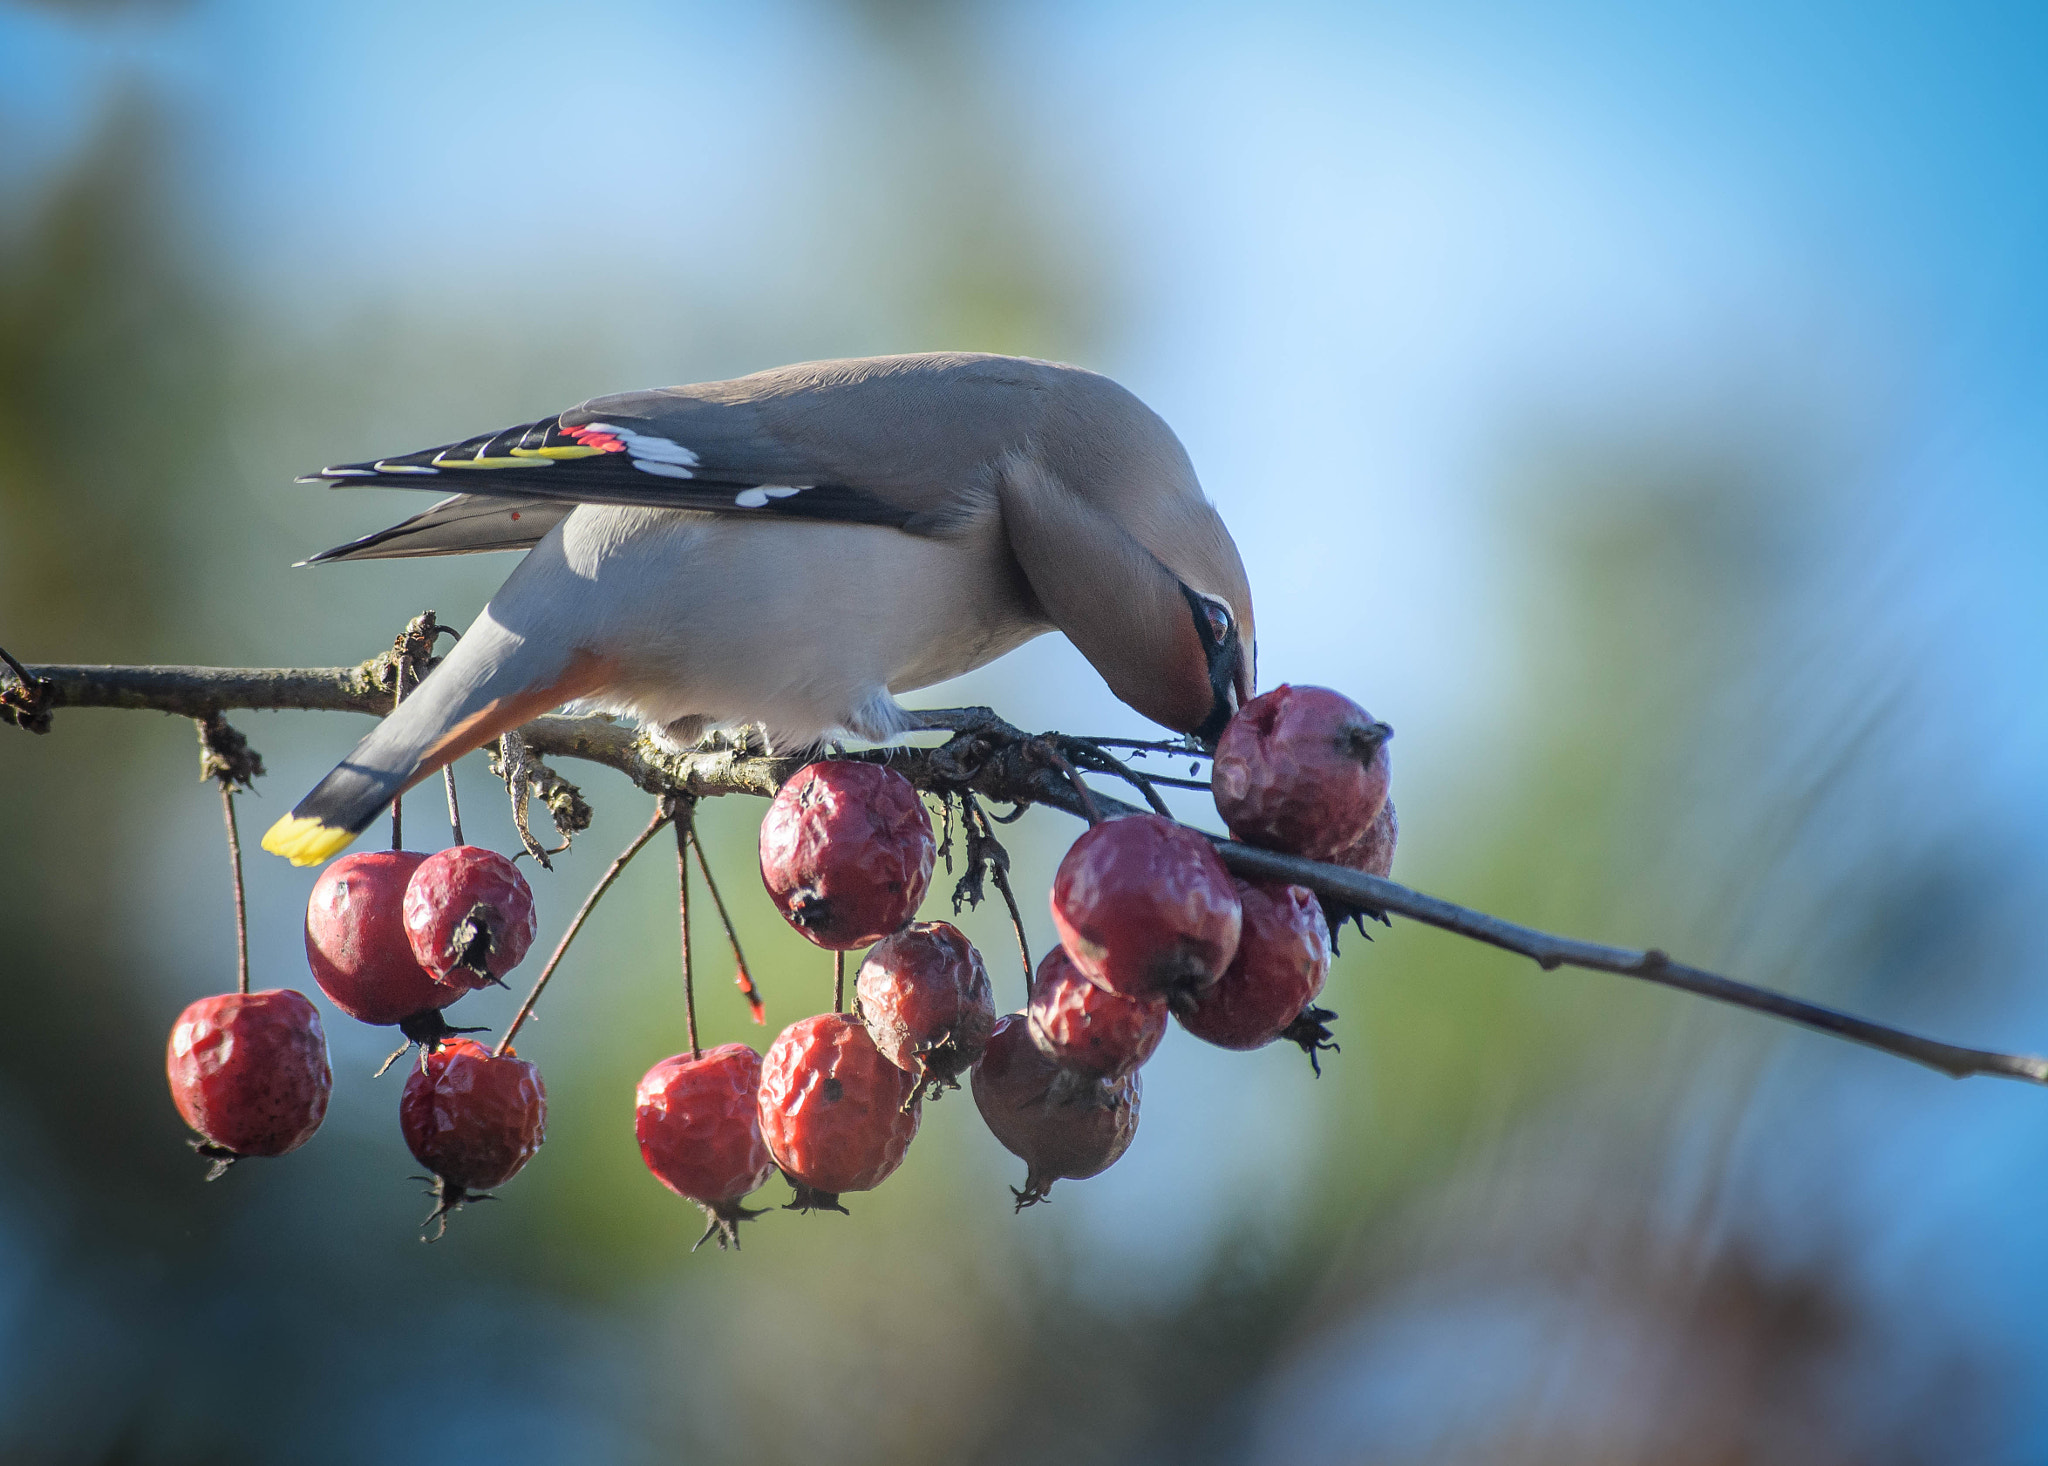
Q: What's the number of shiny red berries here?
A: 14